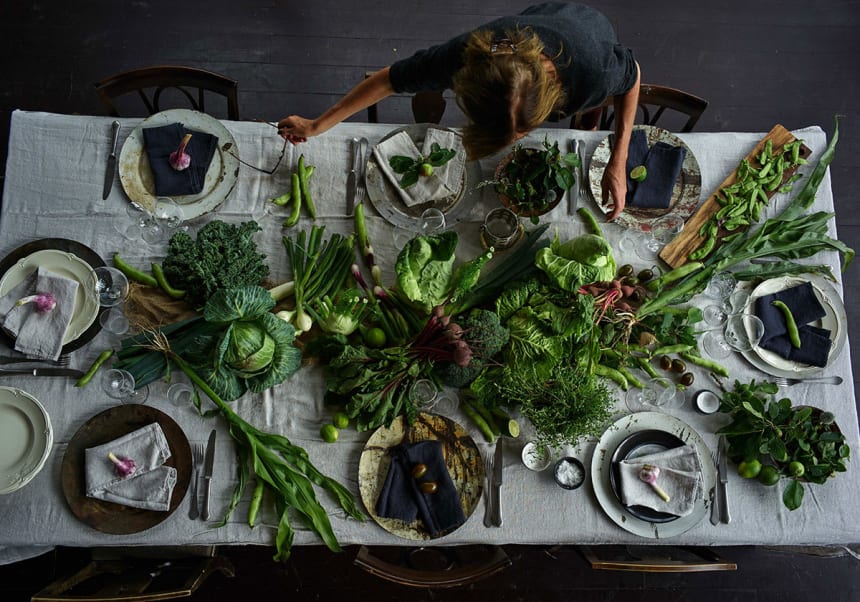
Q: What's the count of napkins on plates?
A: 8